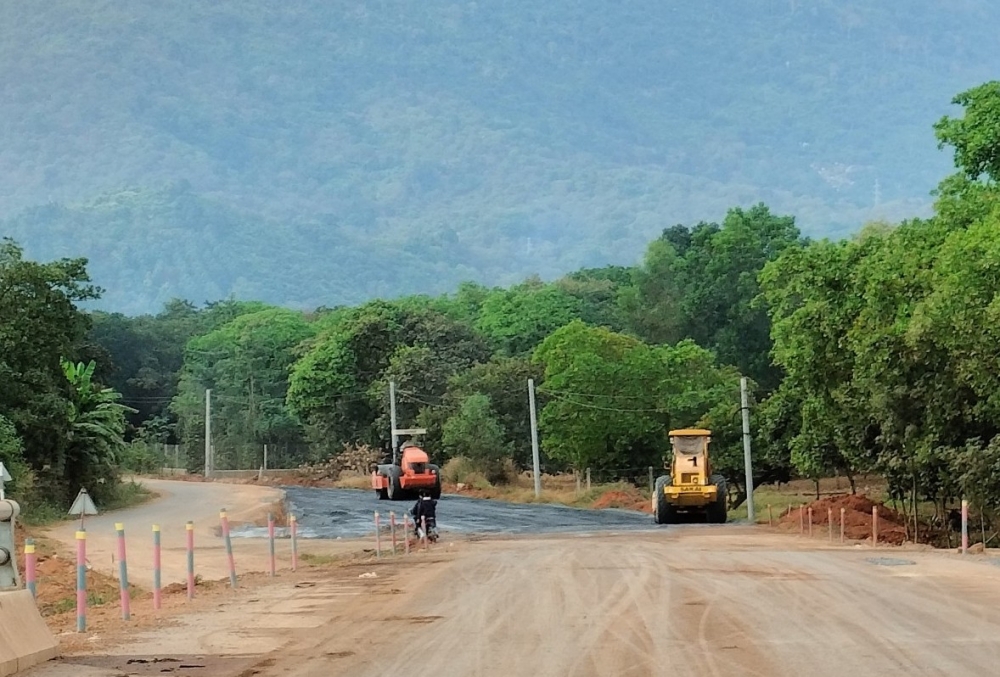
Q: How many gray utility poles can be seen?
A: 4